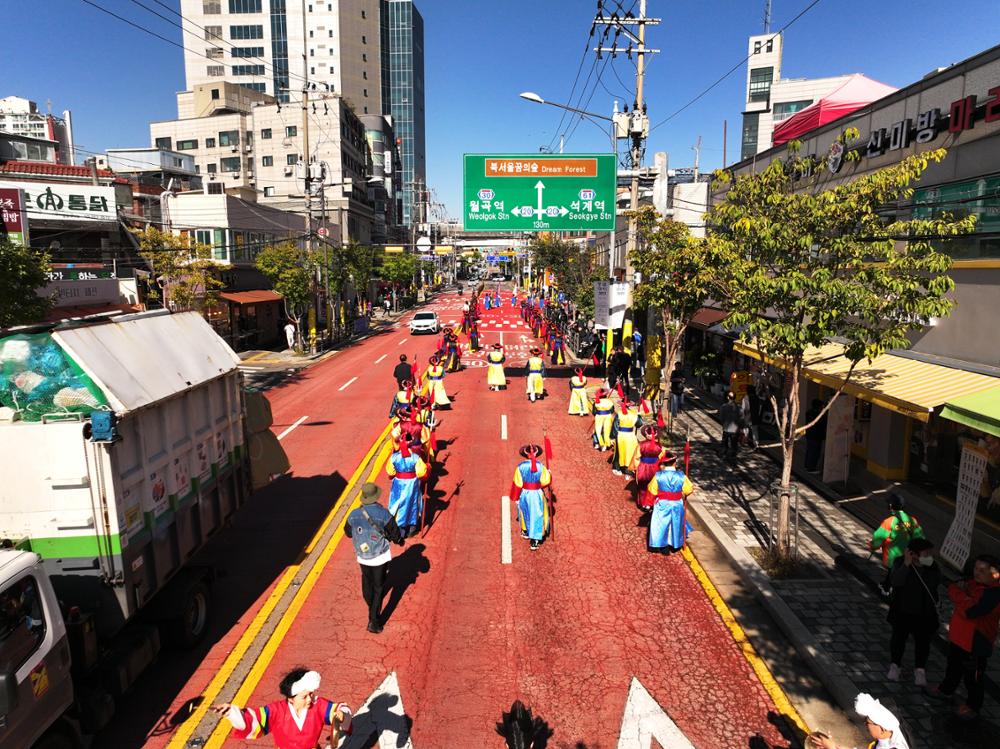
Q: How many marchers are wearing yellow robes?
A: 8